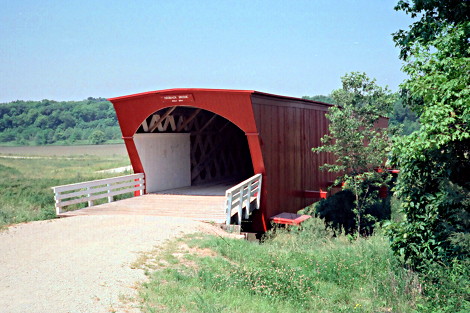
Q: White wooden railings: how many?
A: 2